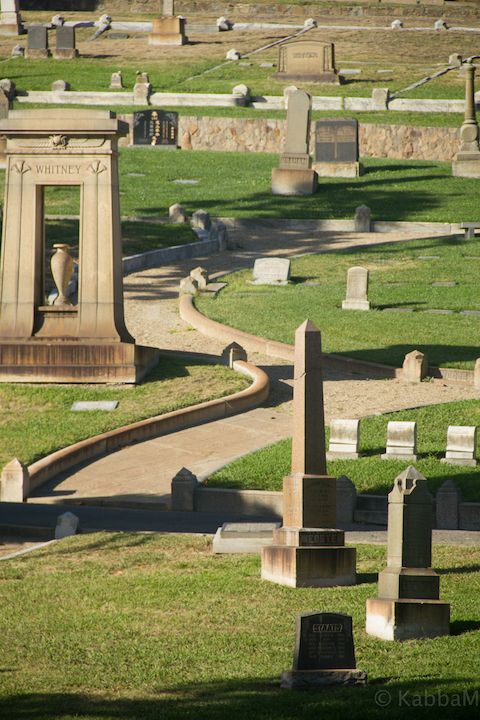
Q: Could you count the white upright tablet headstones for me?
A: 5